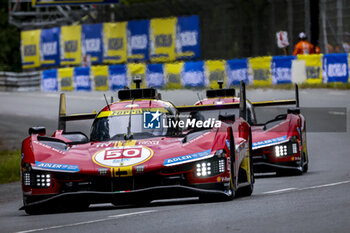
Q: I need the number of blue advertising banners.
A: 12